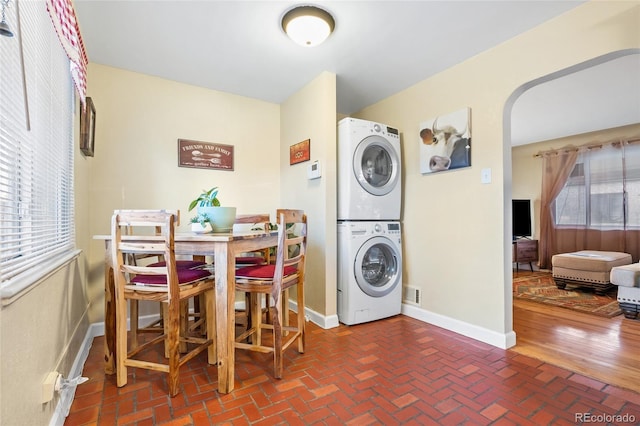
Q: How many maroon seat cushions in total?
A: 4